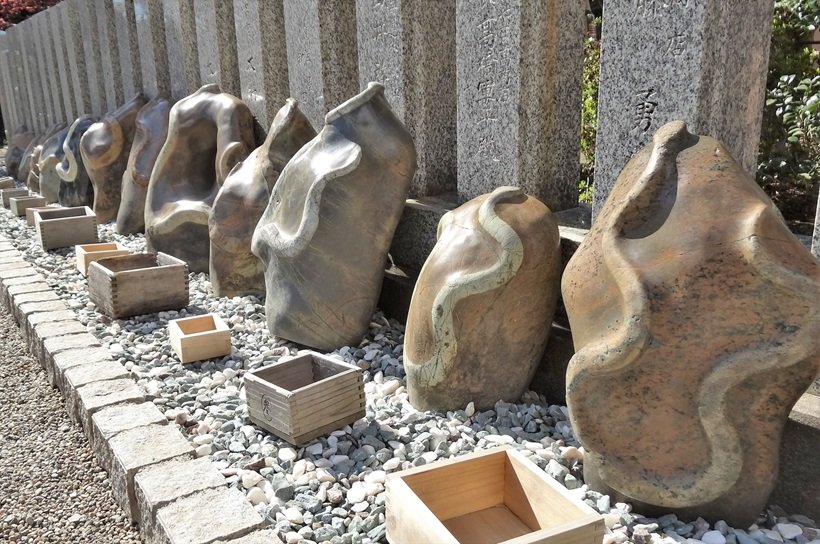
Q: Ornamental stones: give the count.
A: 12